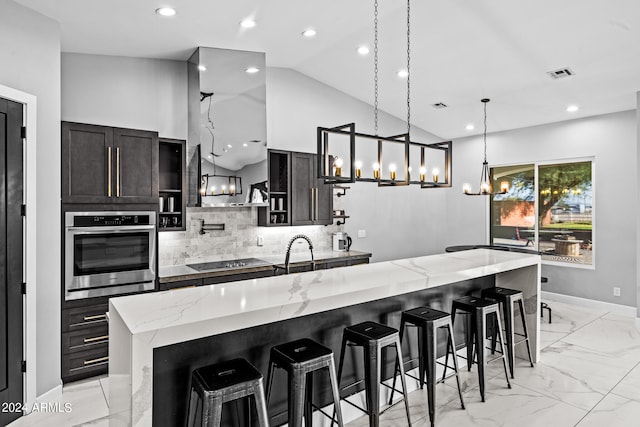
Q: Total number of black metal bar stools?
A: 6